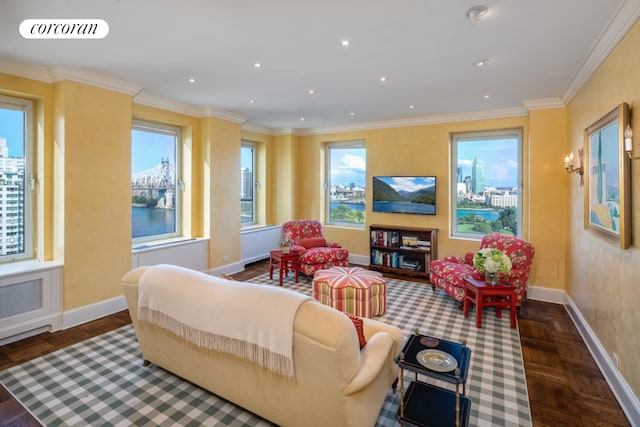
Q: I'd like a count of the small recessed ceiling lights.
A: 12